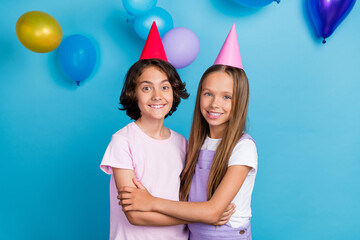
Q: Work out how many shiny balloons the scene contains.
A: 2